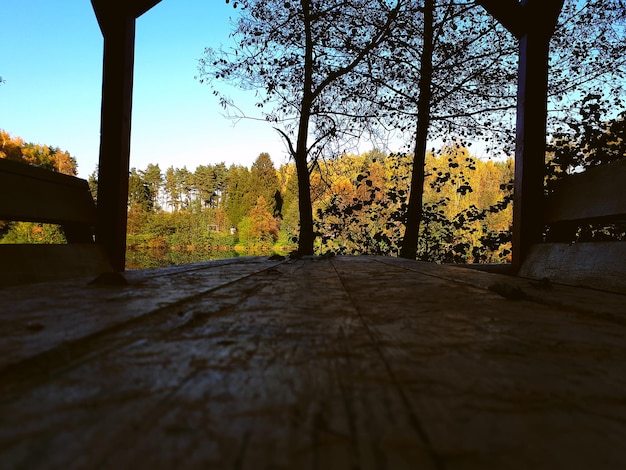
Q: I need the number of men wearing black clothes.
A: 0